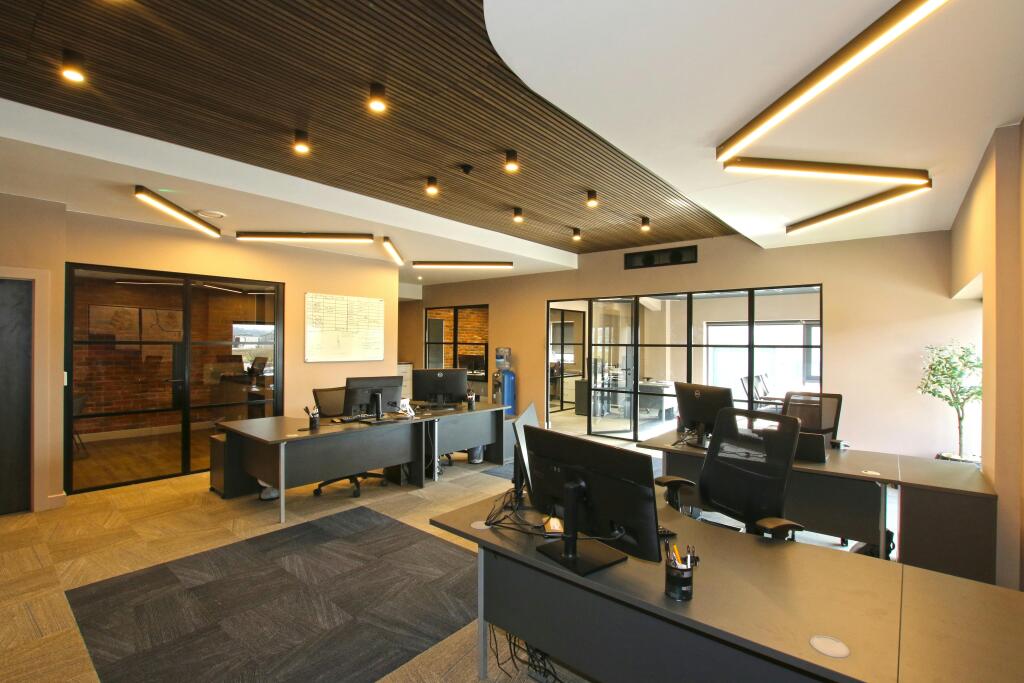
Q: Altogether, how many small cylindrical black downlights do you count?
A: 9